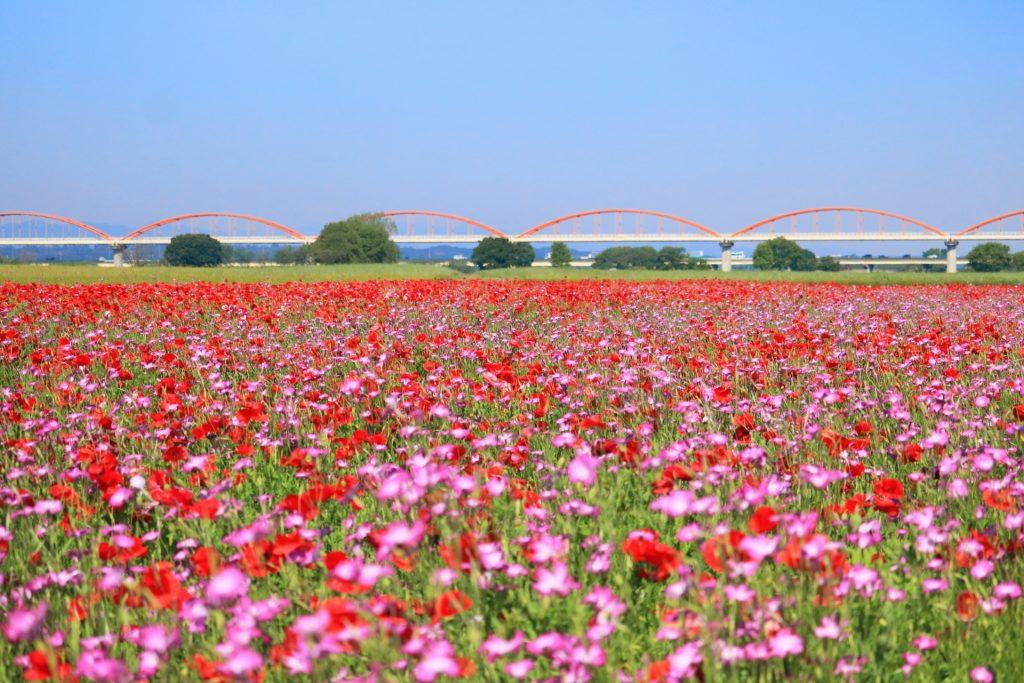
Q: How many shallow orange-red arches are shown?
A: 6